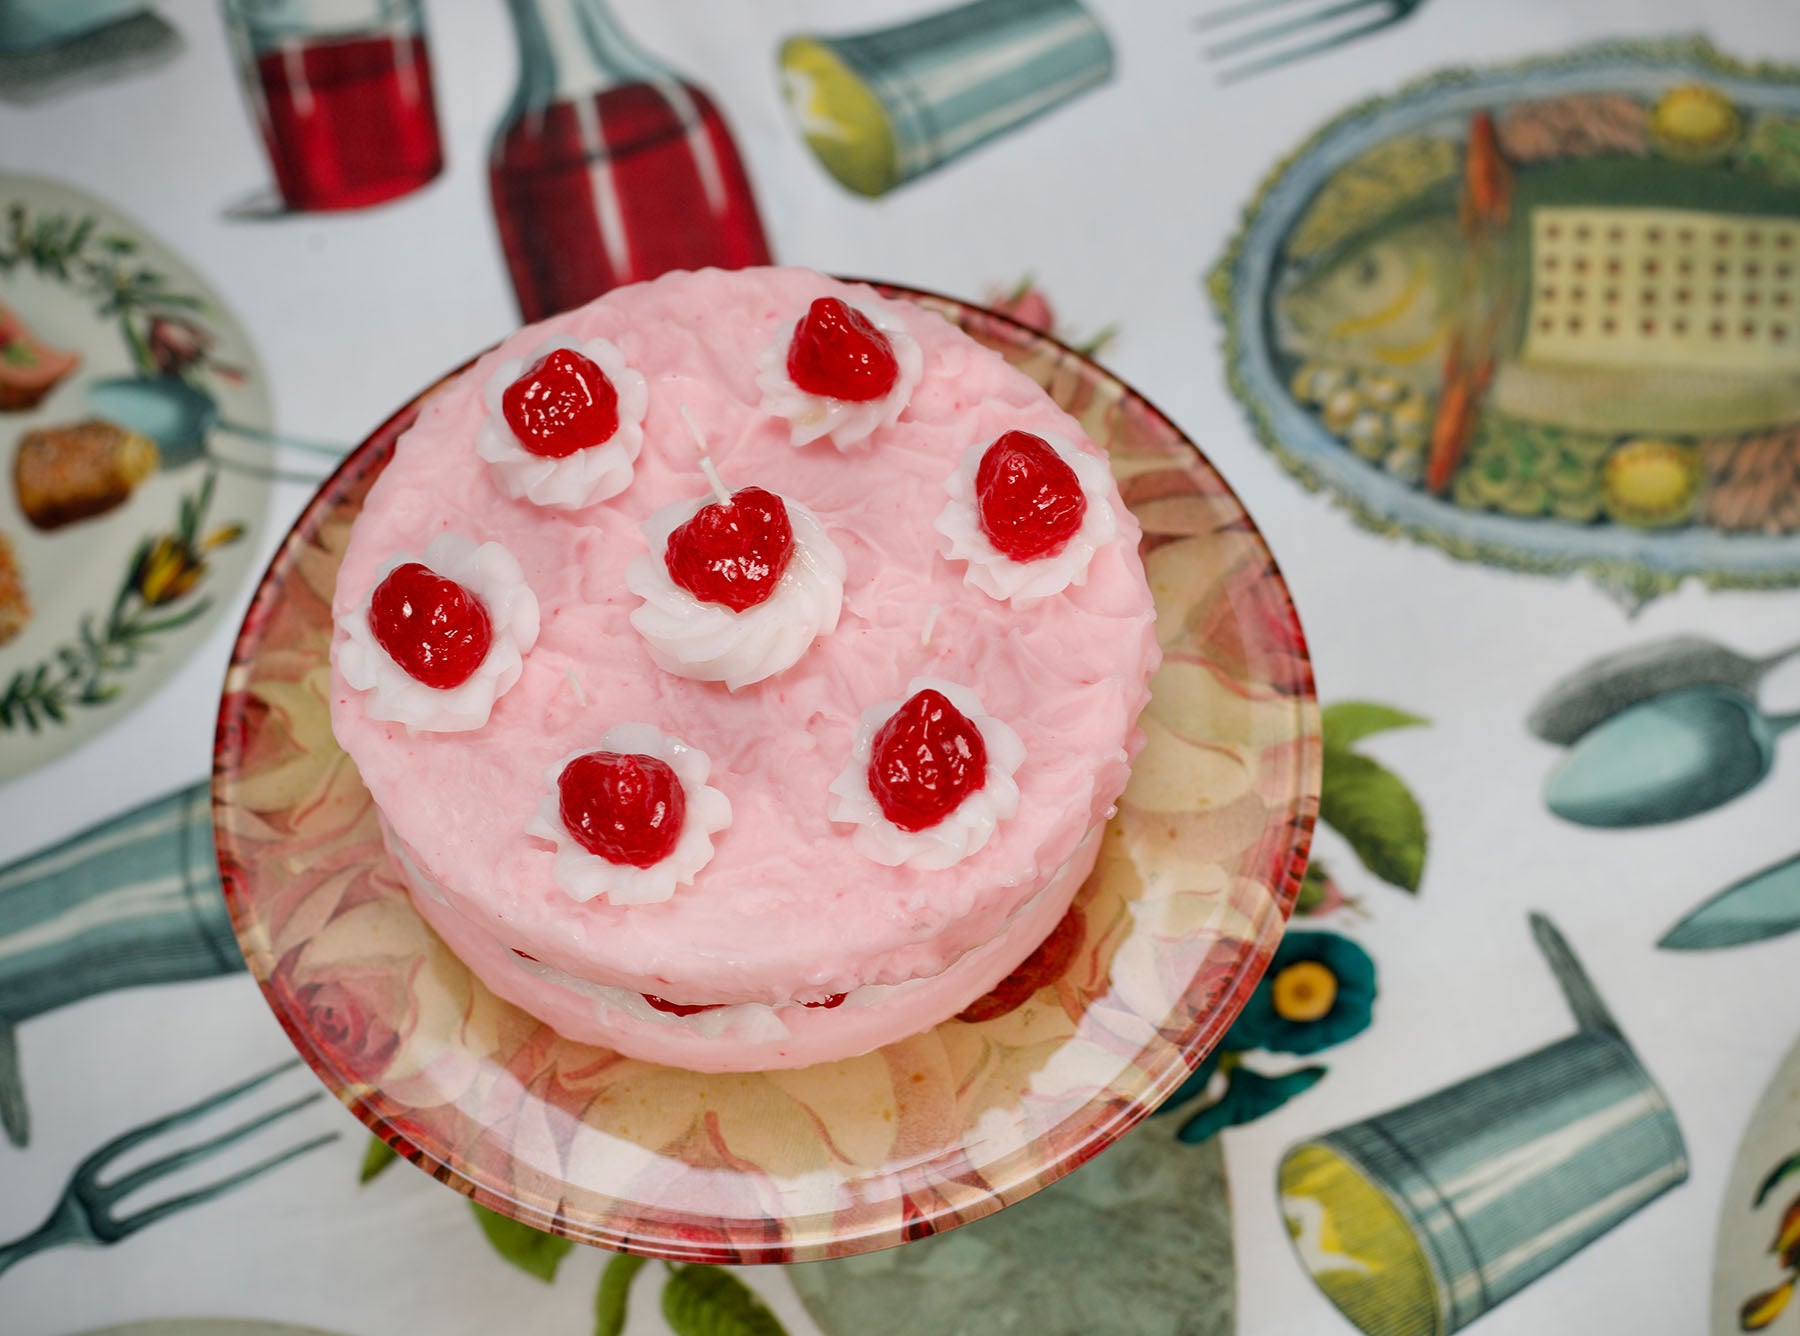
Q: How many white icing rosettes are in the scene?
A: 7